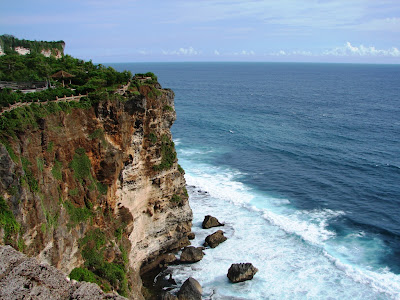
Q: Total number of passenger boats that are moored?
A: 0